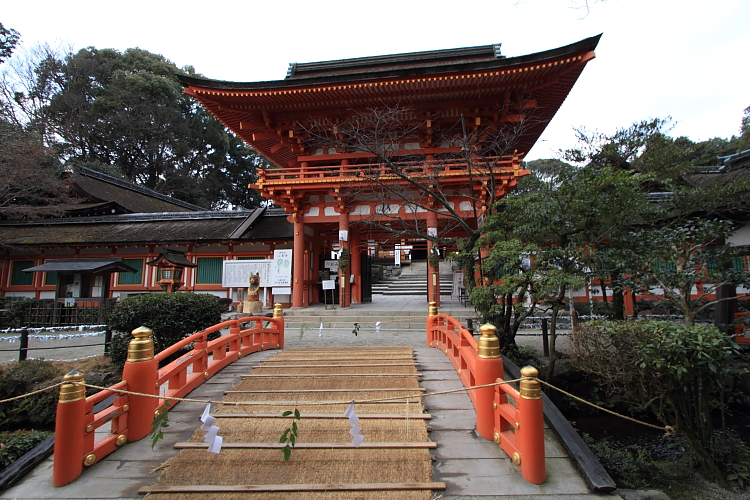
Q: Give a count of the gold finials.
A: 6